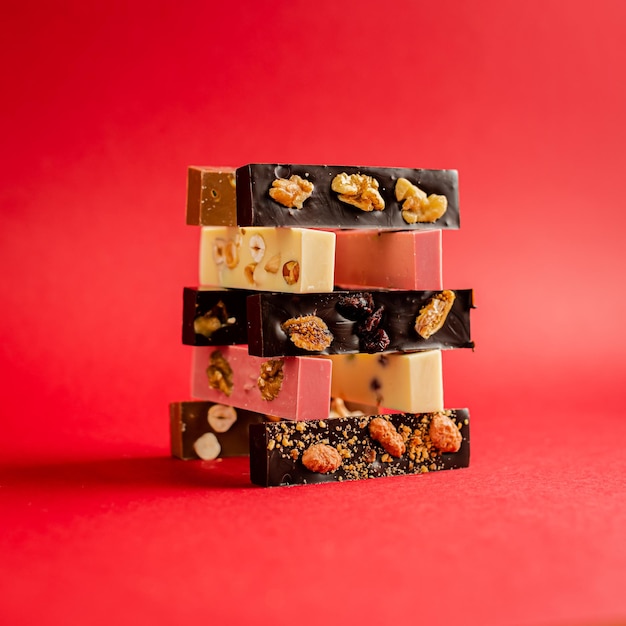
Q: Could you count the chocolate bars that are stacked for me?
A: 10